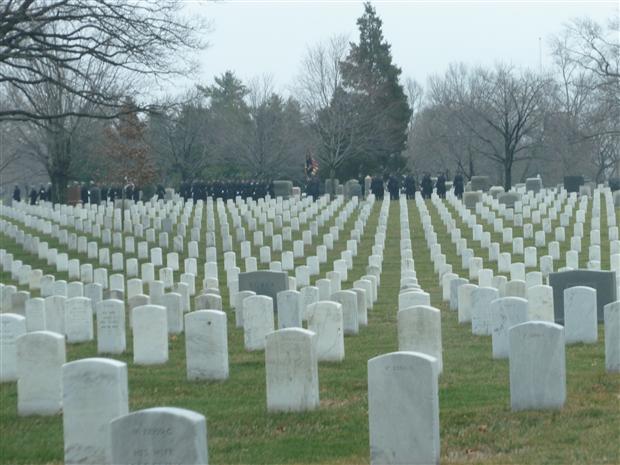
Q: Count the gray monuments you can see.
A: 2